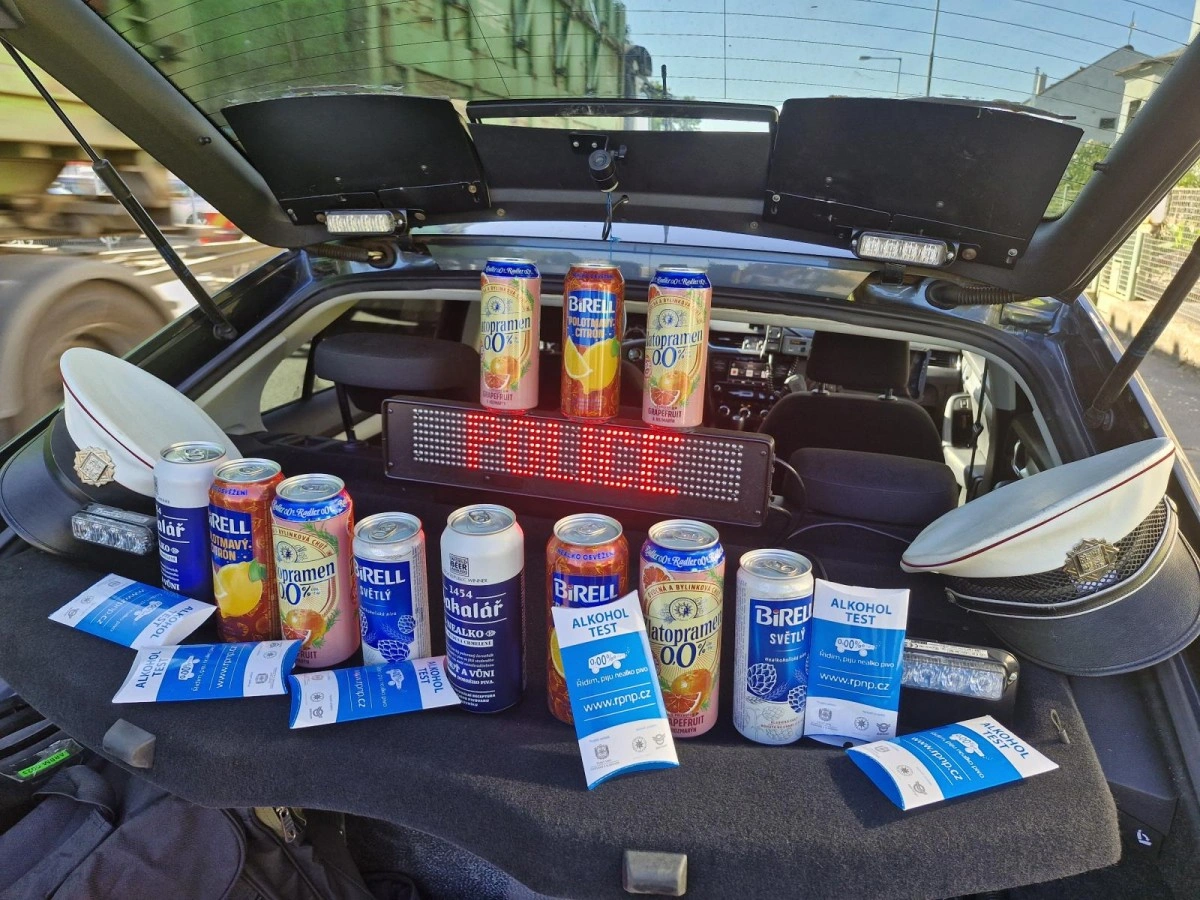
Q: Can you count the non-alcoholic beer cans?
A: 11